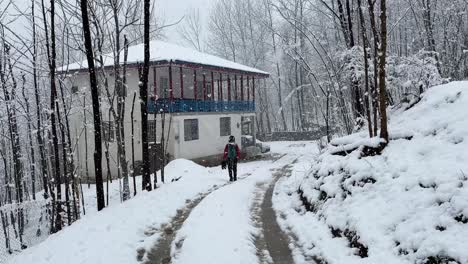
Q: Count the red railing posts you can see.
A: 12